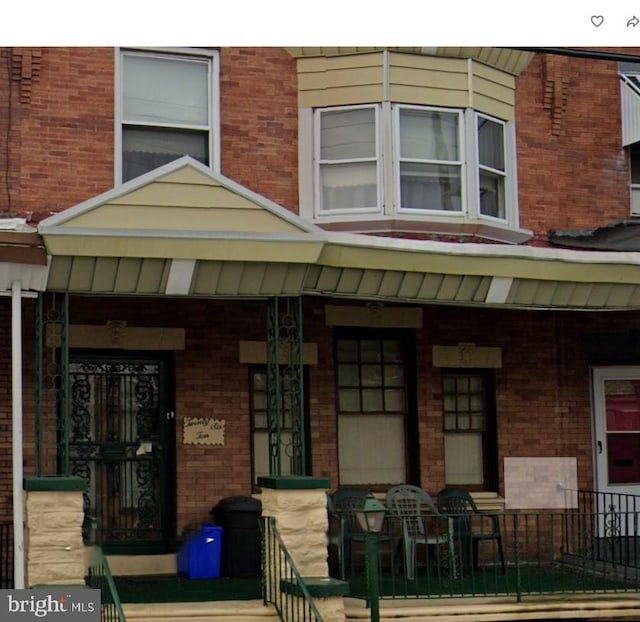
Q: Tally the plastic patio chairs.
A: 3